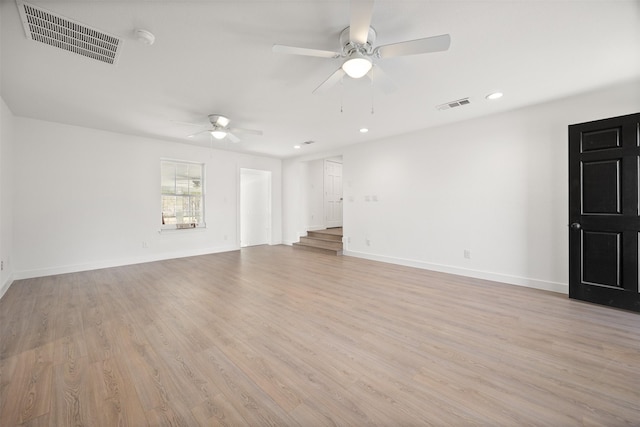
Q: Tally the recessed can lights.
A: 3